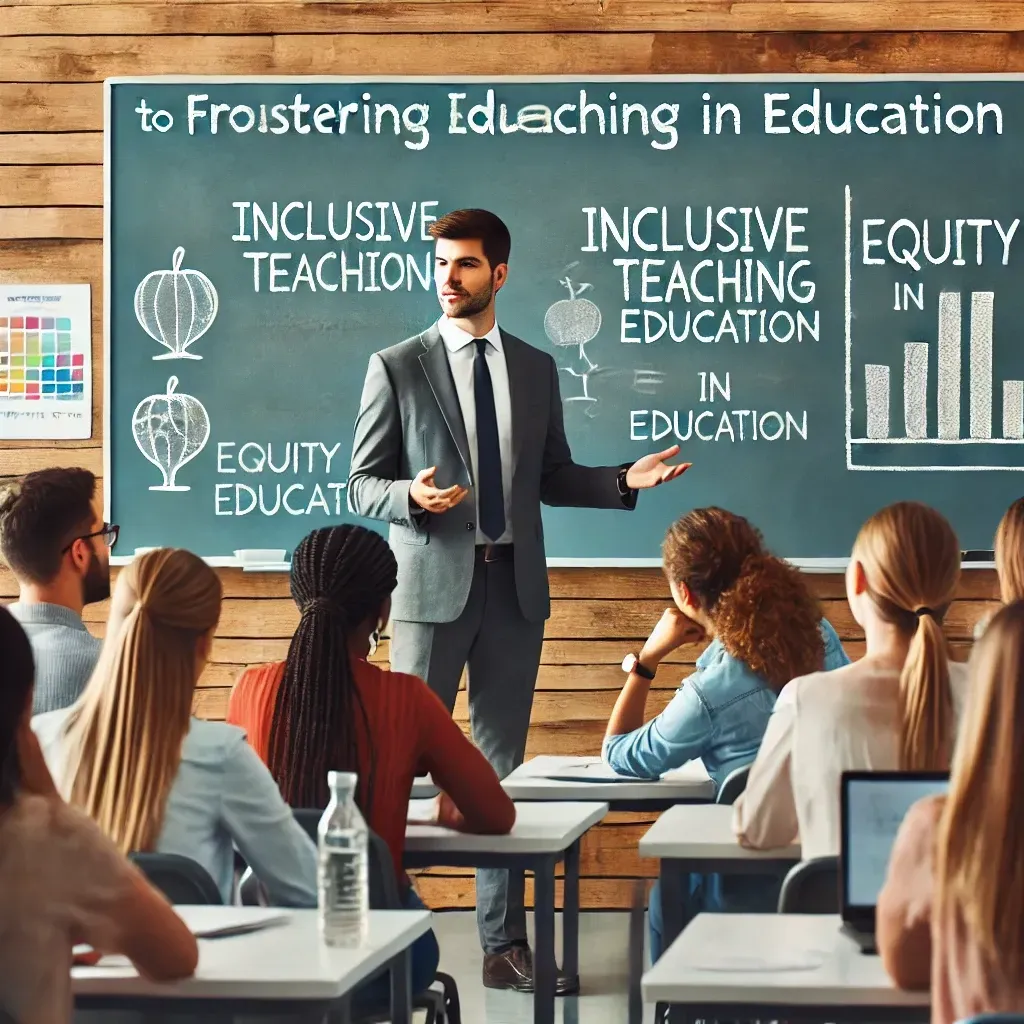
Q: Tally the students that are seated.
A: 8